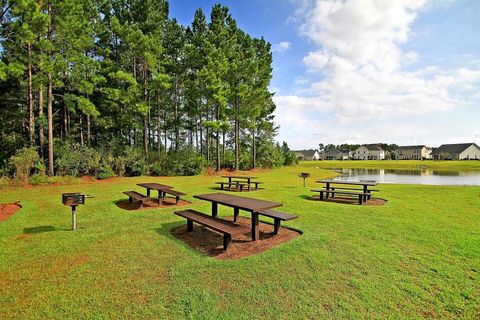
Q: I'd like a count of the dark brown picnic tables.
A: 4